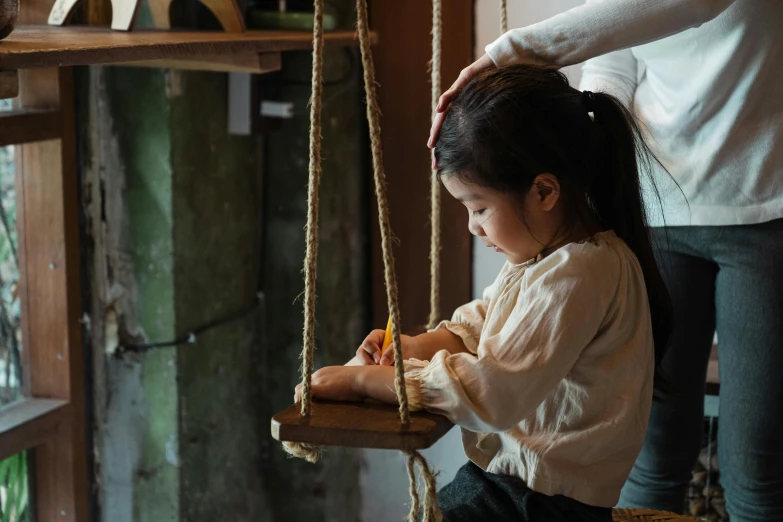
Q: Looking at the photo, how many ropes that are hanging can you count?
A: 4